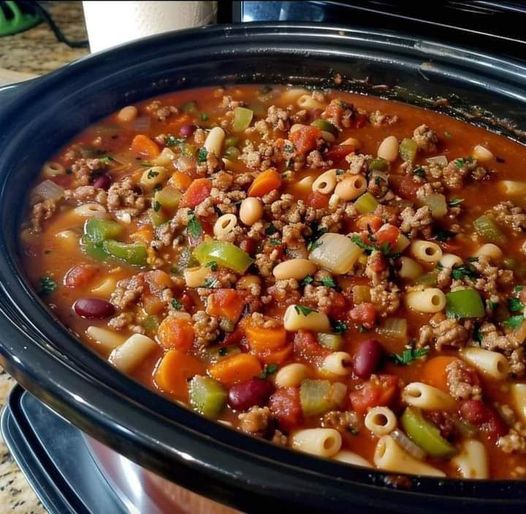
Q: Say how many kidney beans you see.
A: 5